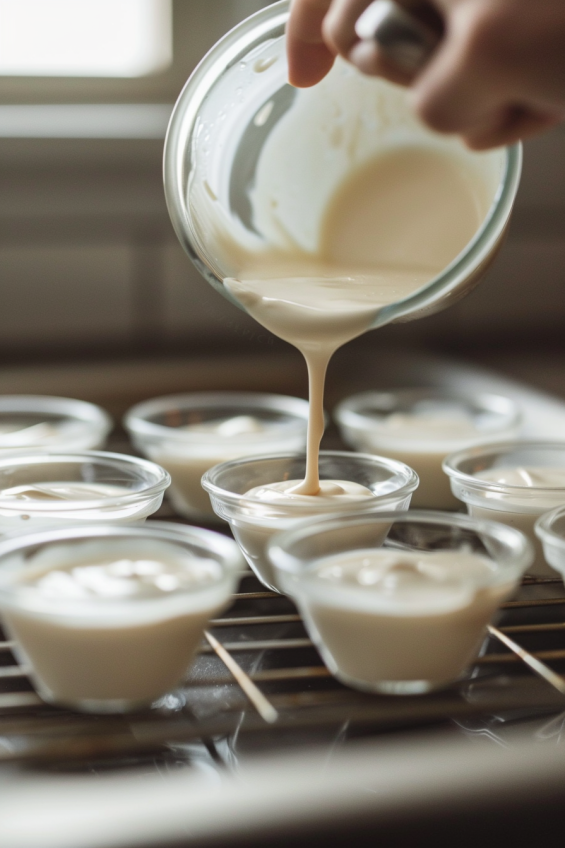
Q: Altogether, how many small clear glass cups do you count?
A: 9